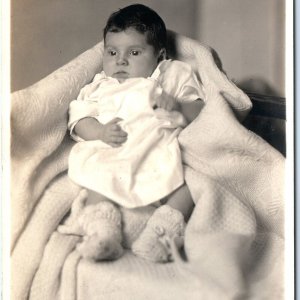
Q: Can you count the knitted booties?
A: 2